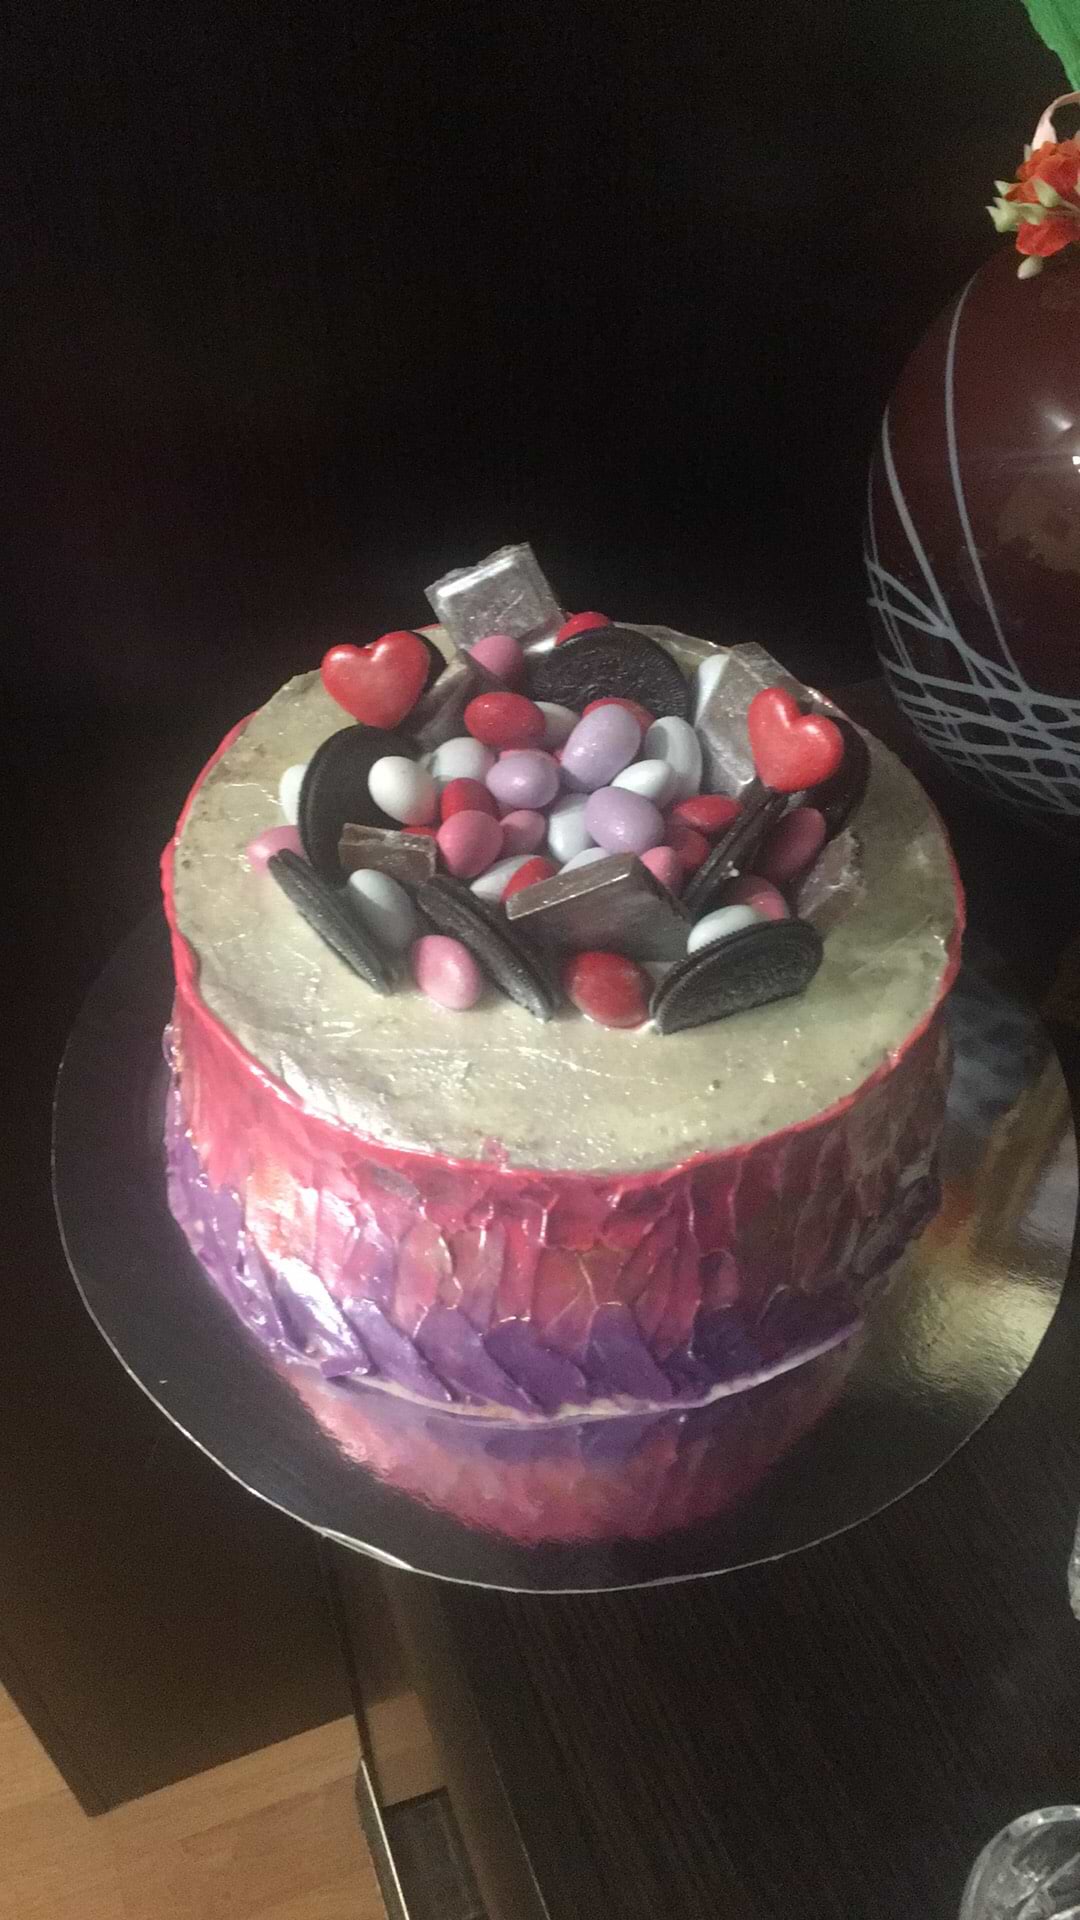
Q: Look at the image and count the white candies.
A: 12